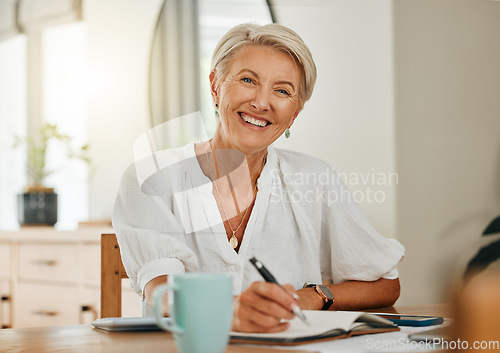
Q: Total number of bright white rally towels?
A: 0